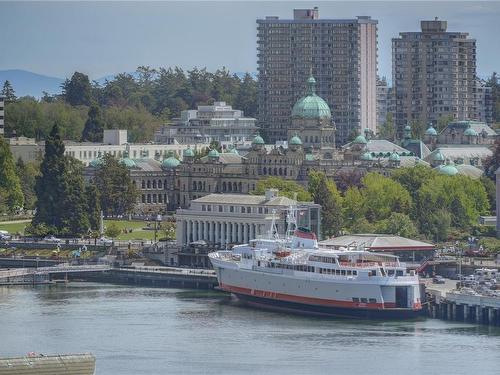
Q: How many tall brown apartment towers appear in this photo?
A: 2